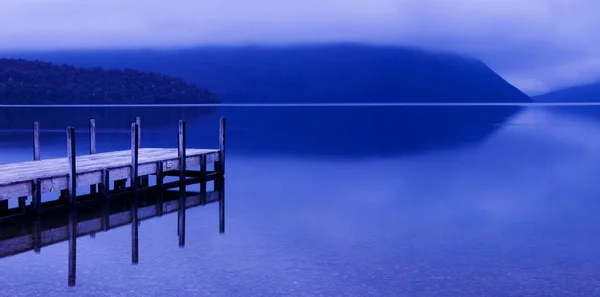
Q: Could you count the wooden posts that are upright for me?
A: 7